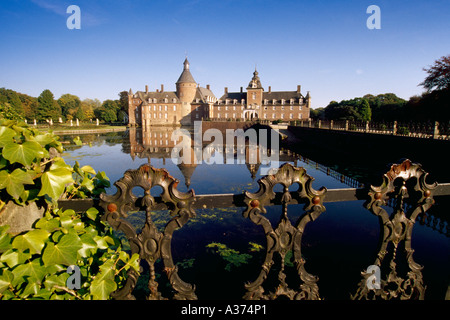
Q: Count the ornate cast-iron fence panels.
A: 3